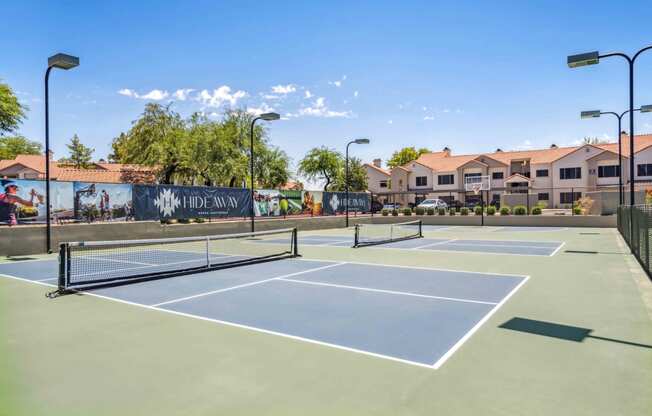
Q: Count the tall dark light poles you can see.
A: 5